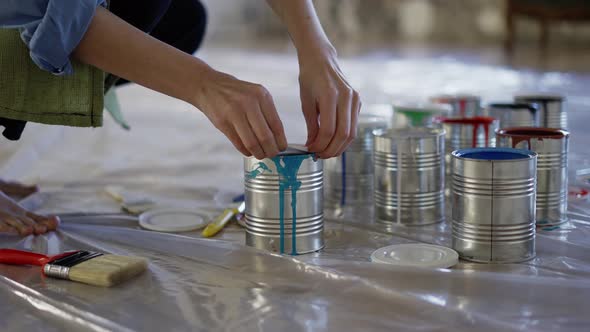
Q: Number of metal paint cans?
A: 10